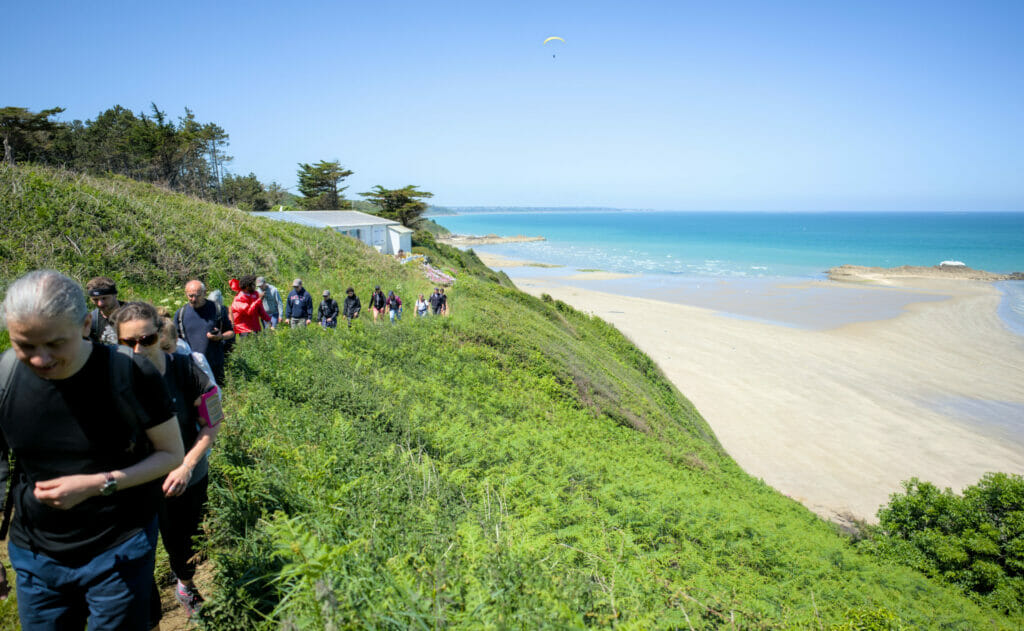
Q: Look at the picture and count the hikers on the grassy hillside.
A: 15